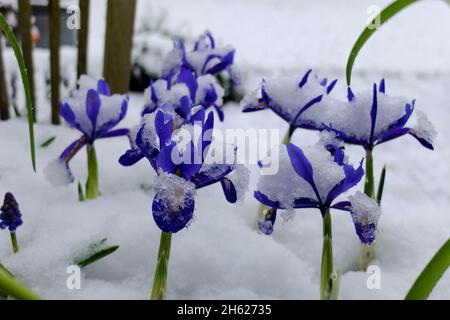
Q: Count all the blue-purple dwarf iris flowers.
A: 7